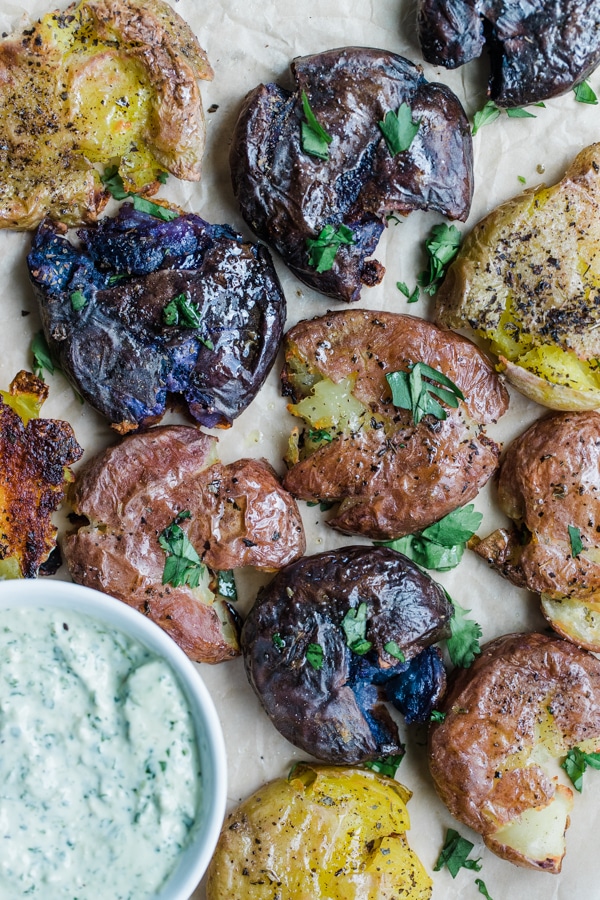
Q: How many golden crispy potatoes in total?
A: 4